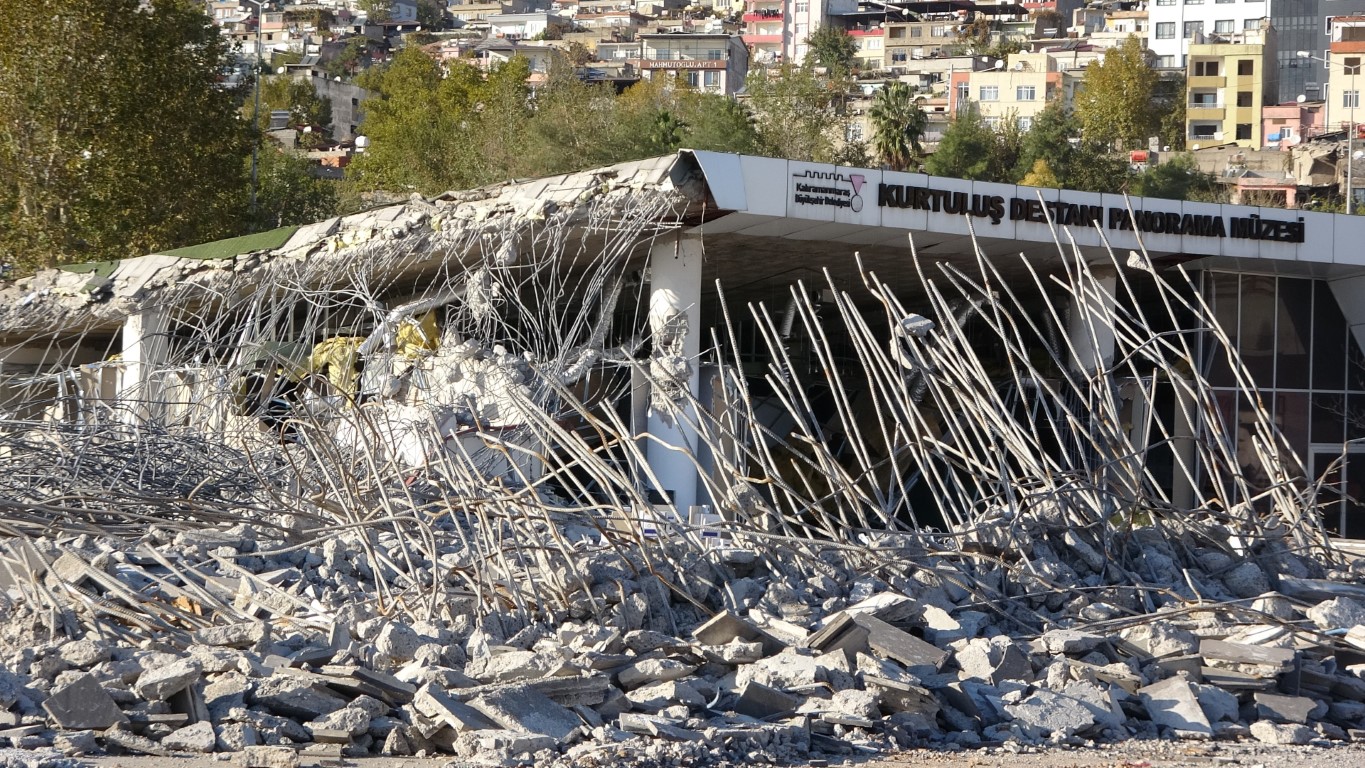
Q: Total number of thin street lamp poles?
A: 2